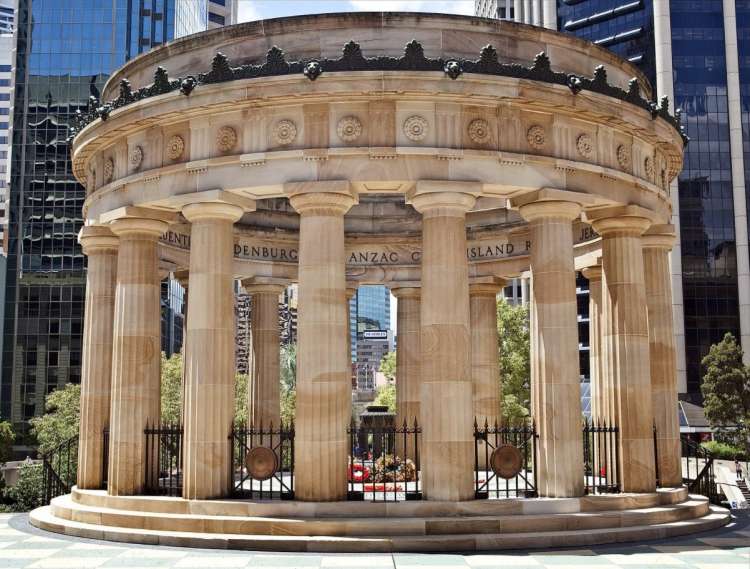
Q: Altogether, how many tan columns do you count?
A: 14